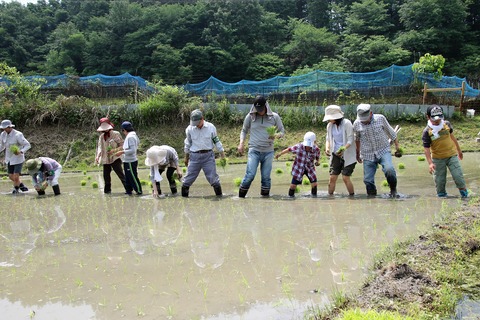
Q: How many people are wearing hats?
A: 11